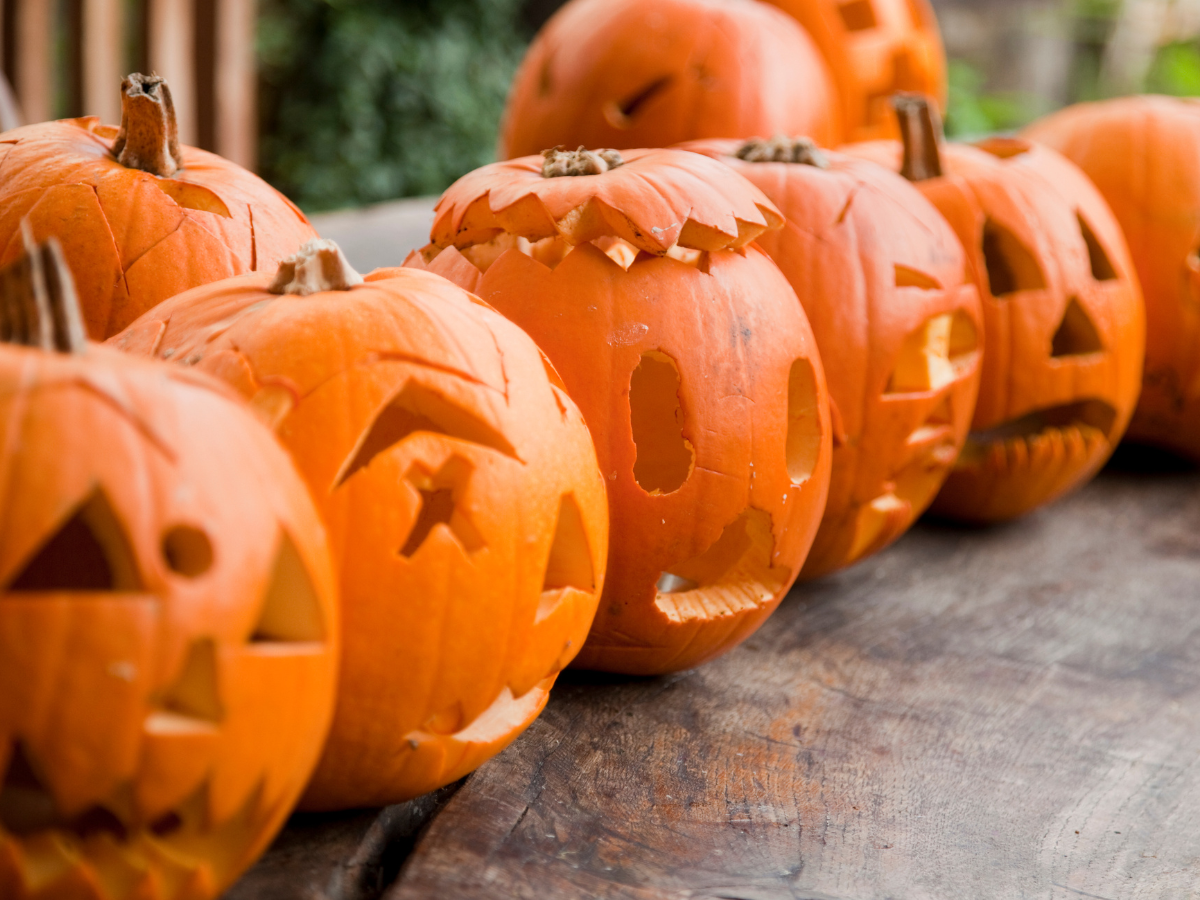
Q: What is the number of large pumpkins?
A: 9